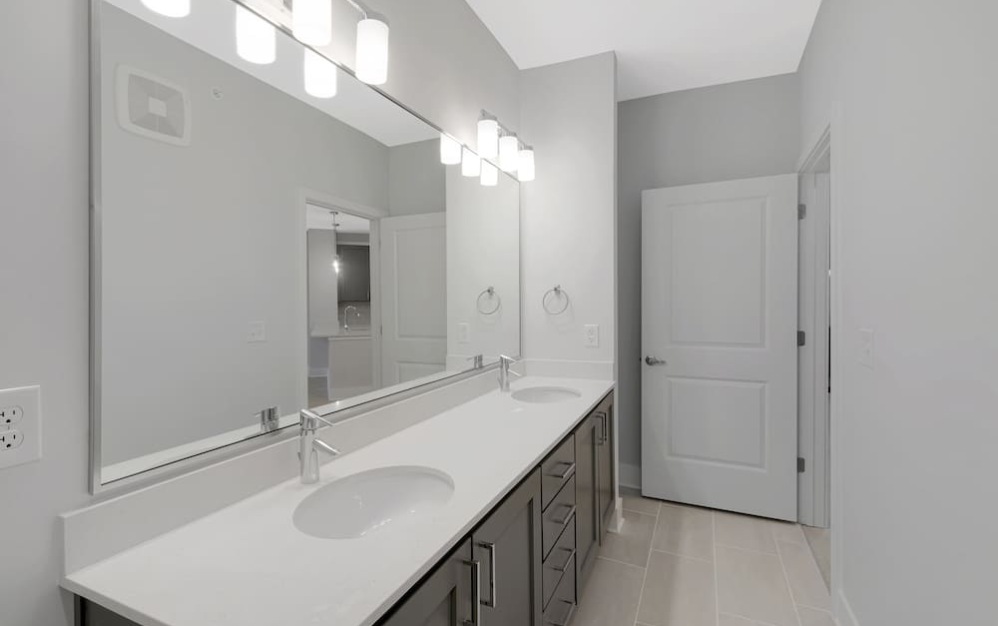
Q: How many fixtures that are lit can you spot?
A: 2